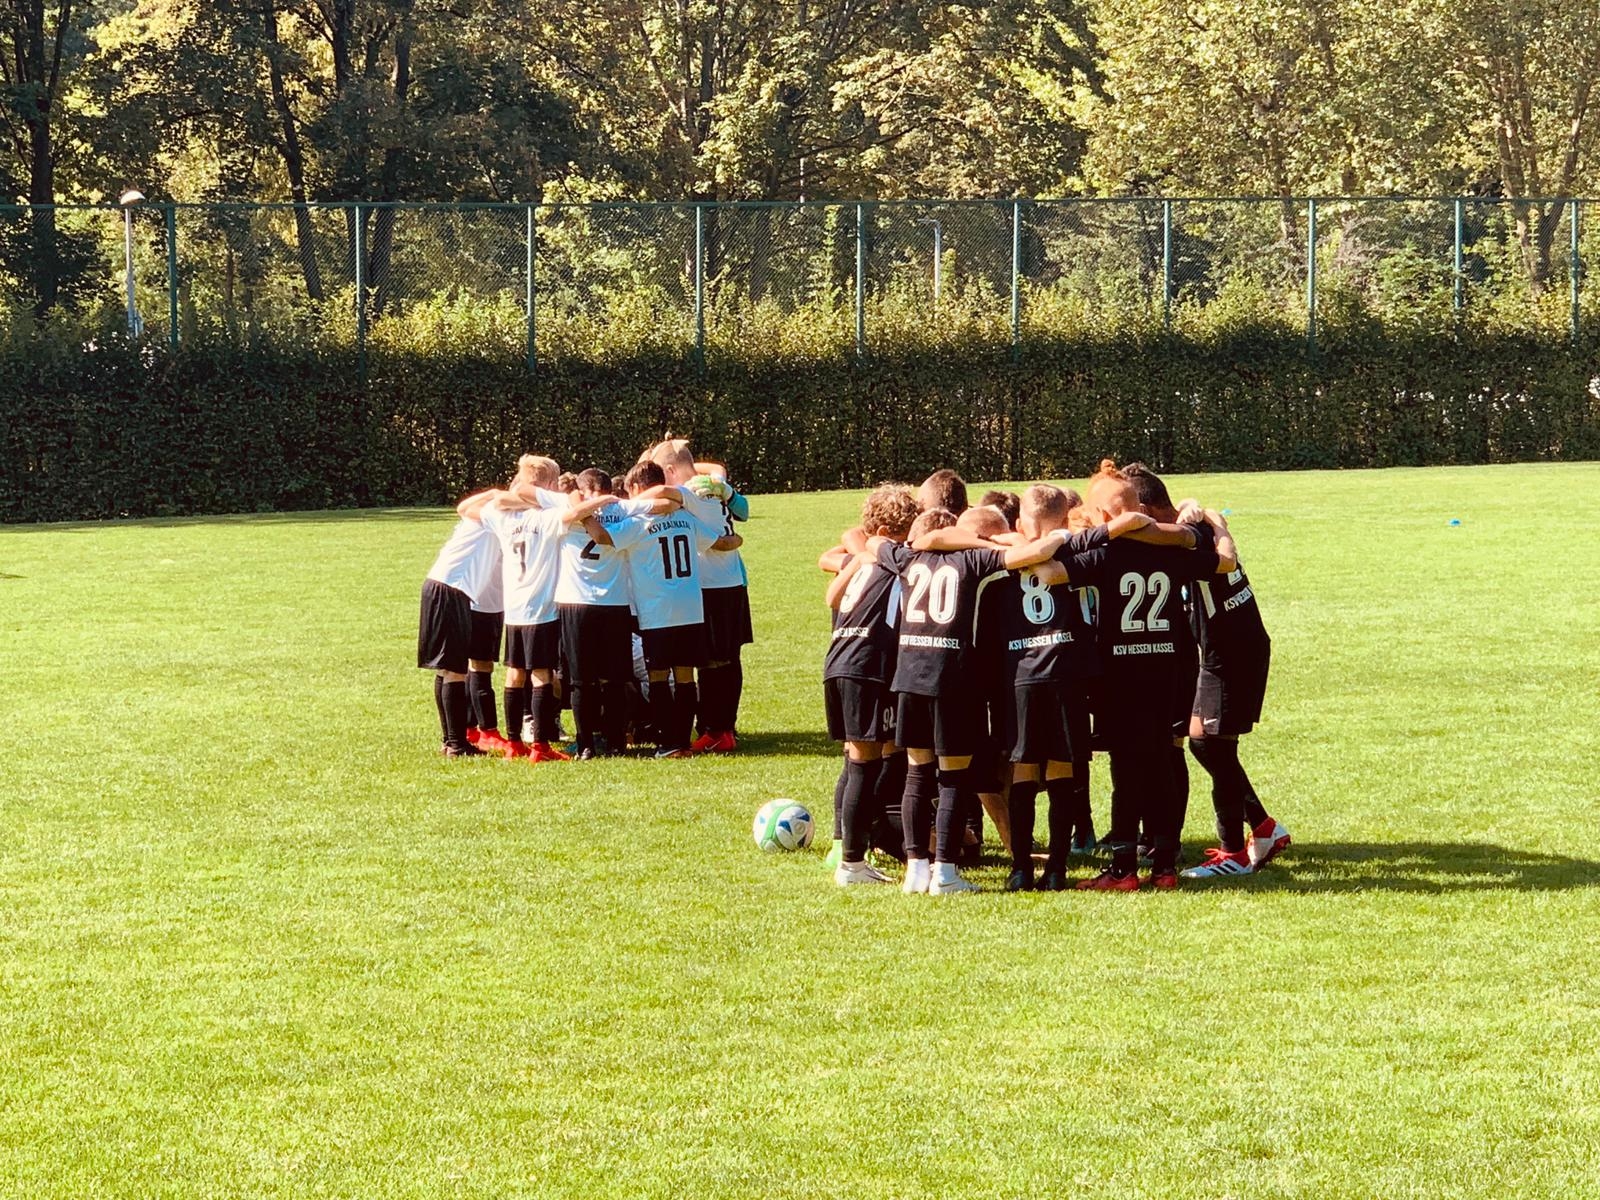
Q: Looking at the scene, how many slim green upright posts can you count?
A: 10